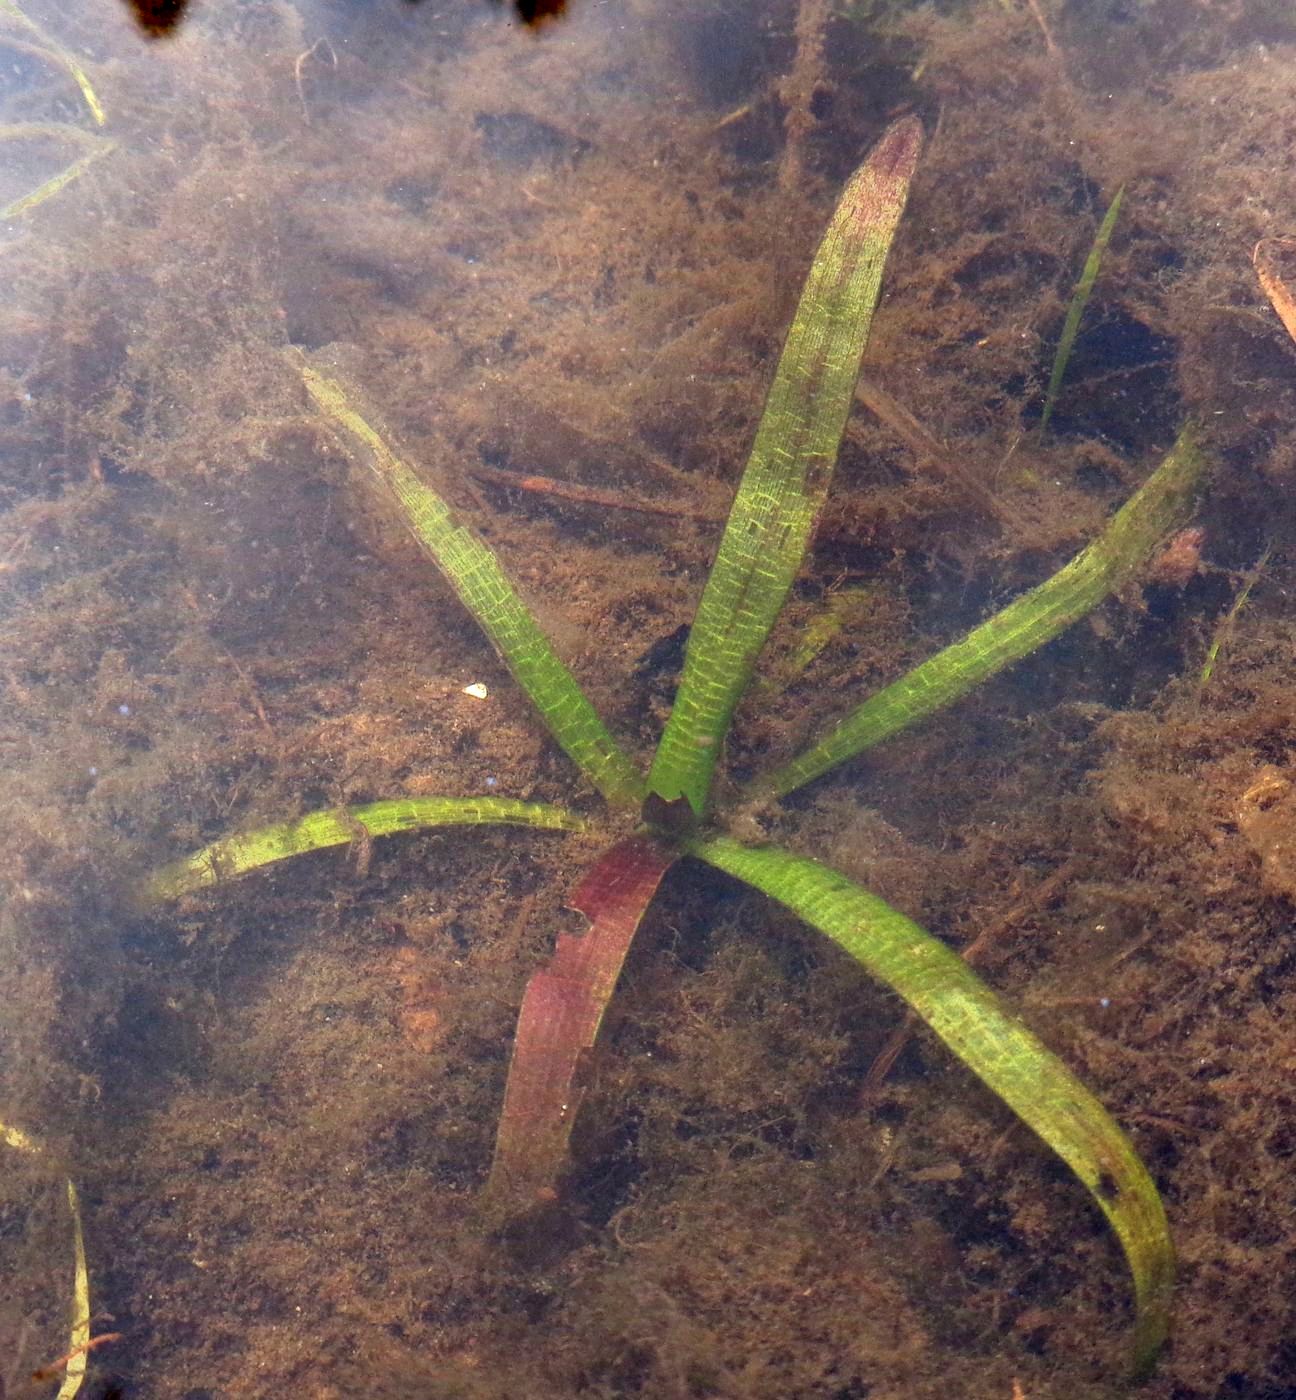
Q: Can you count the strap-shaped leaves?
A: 6